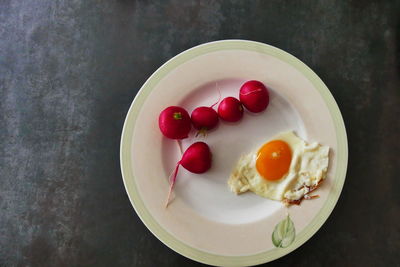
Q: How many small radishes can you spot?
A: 5